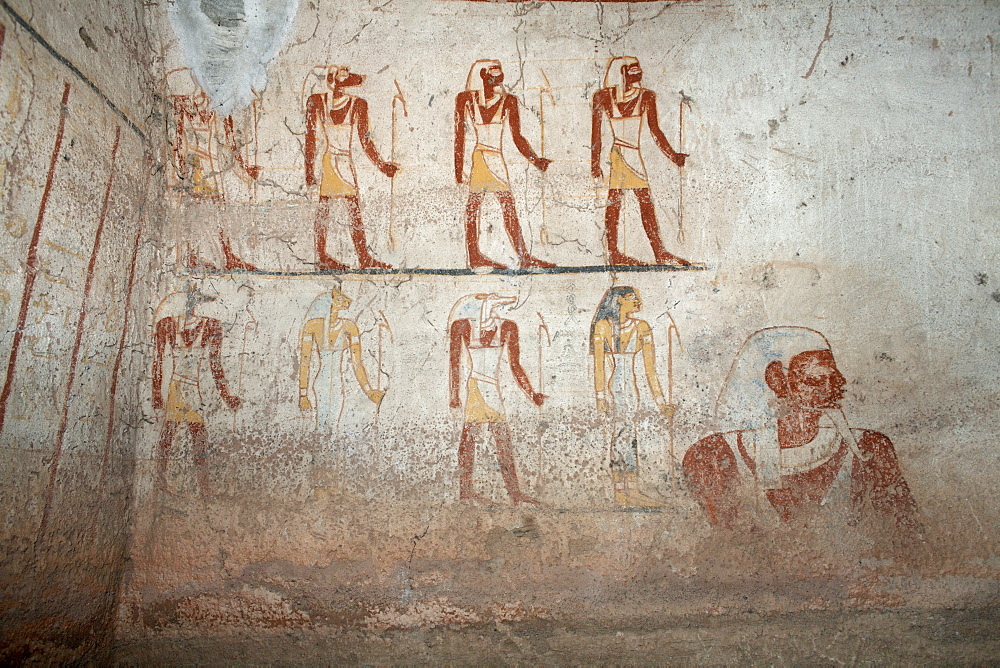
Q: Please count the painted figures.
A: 9